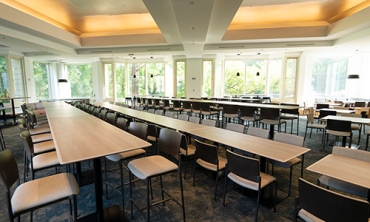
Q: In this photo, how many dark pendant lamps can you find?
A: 6